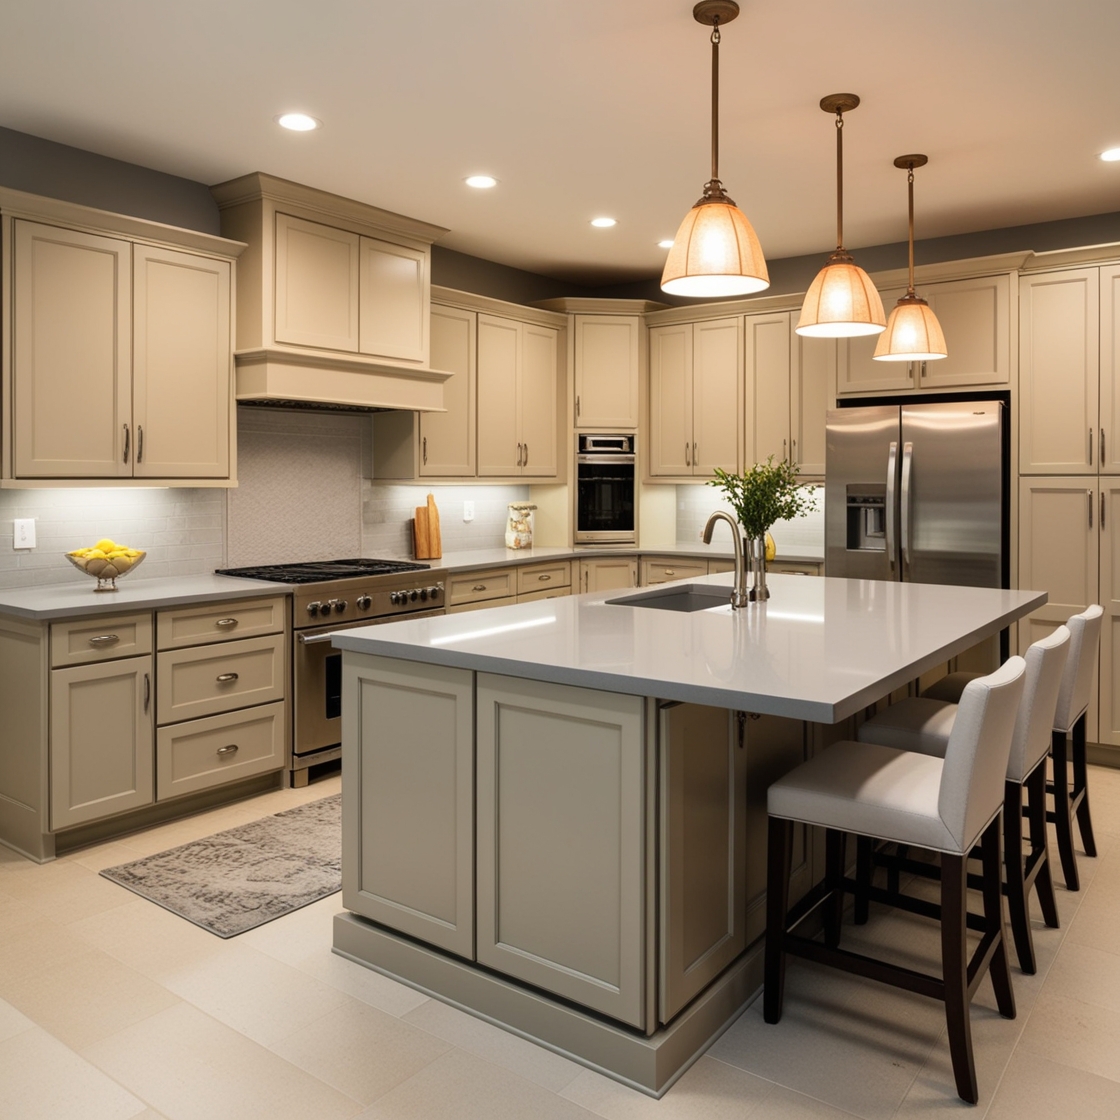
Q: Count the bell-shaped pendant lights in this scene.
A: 3